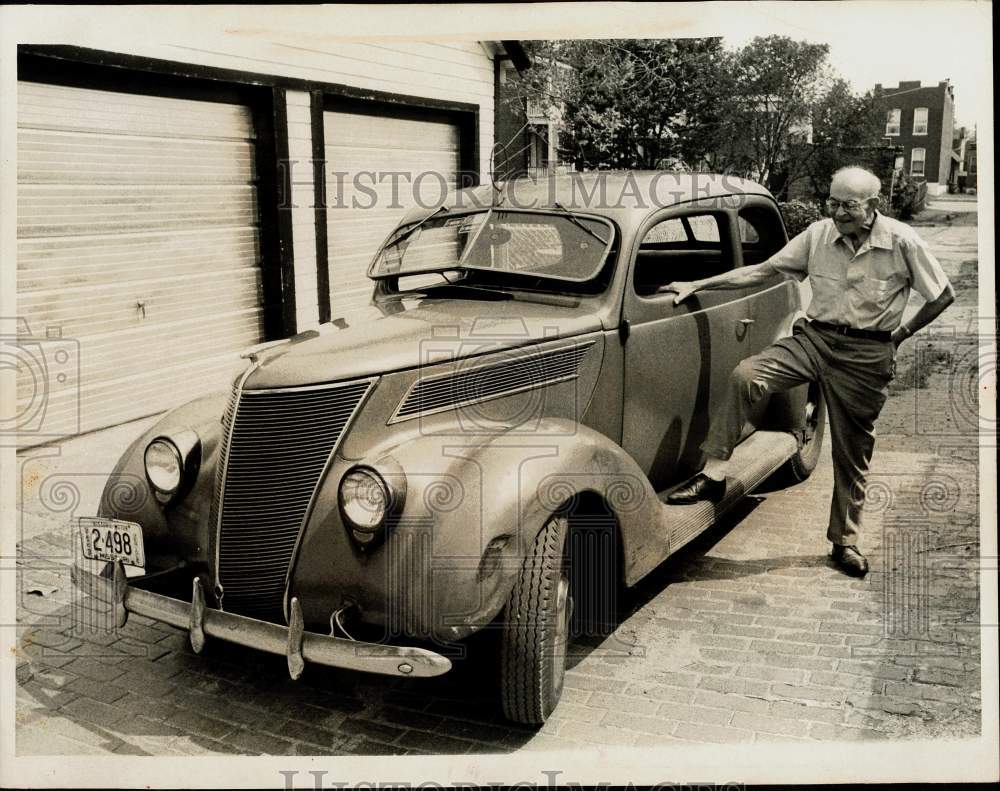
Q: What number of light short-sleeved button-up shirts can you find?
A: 1